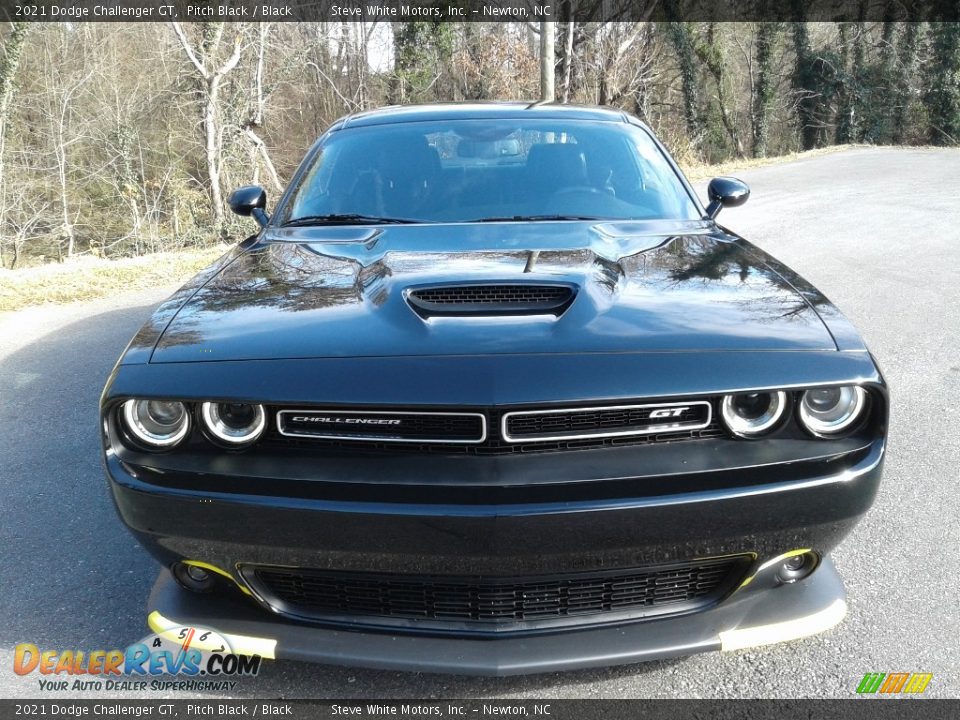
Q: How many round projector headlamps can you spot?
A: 4